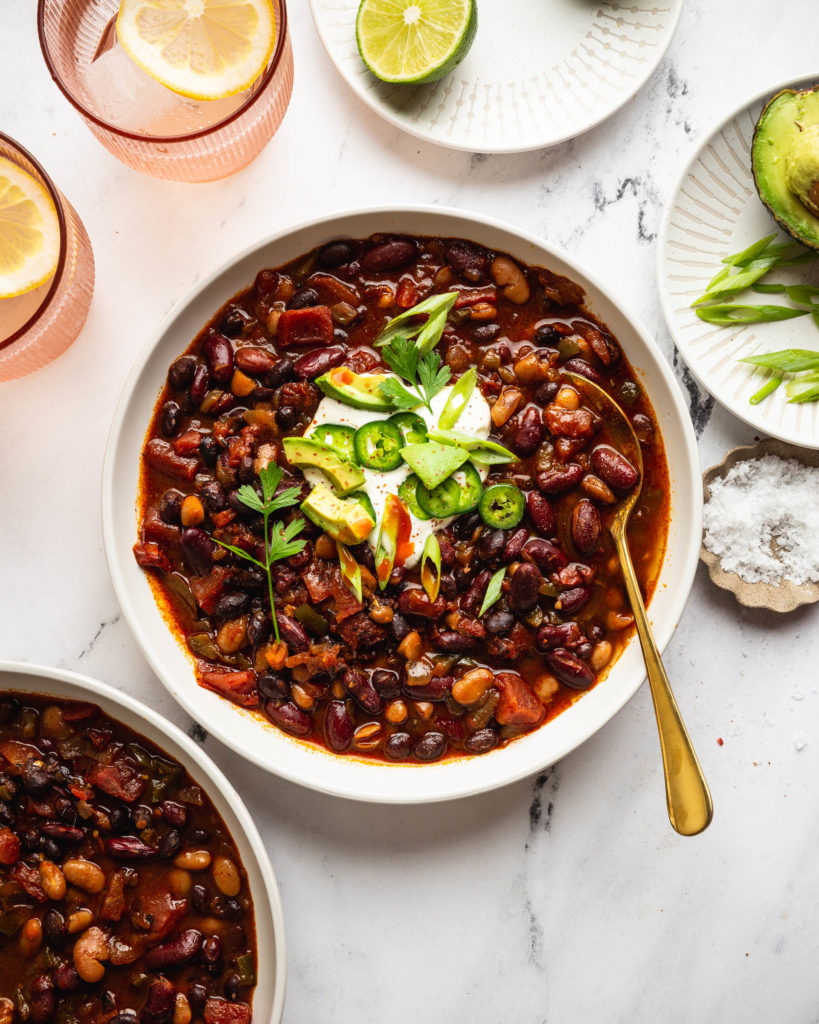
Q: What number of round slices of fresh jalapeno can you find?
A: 8